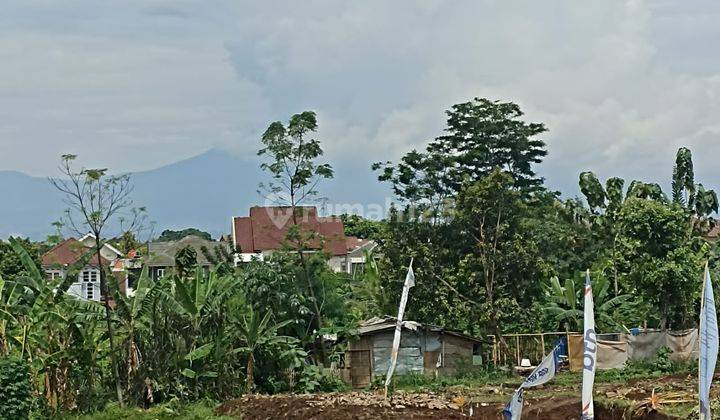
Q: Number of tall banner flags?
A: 4